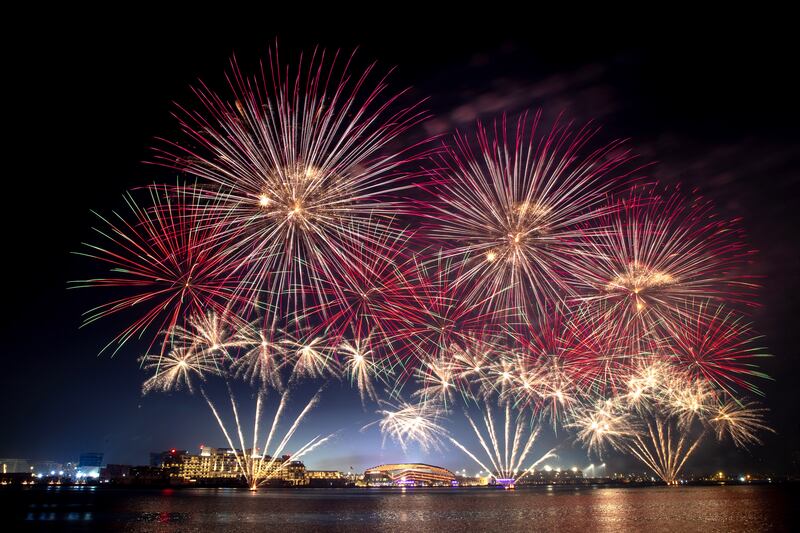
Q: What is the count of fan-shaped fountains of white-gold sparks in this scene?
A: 3